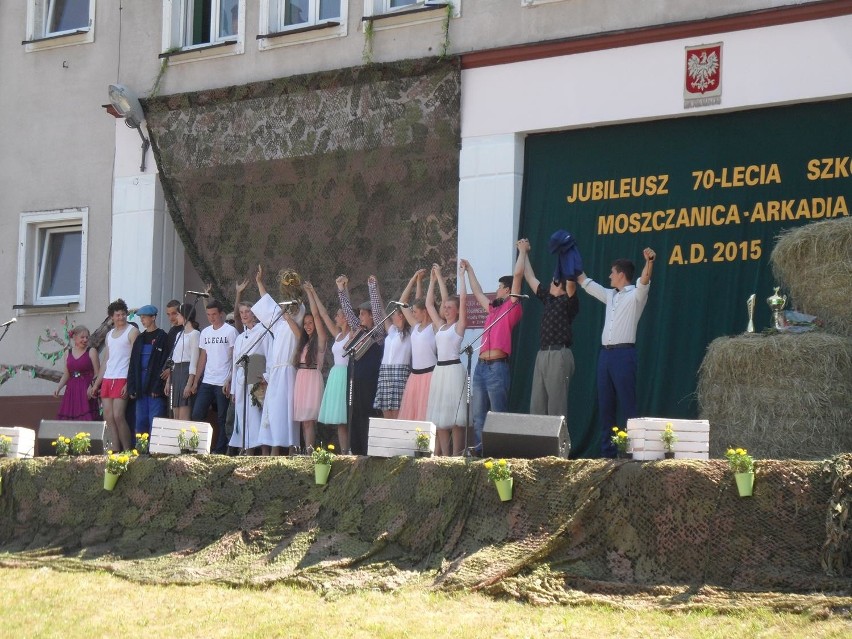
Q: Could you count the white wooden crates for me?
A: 4